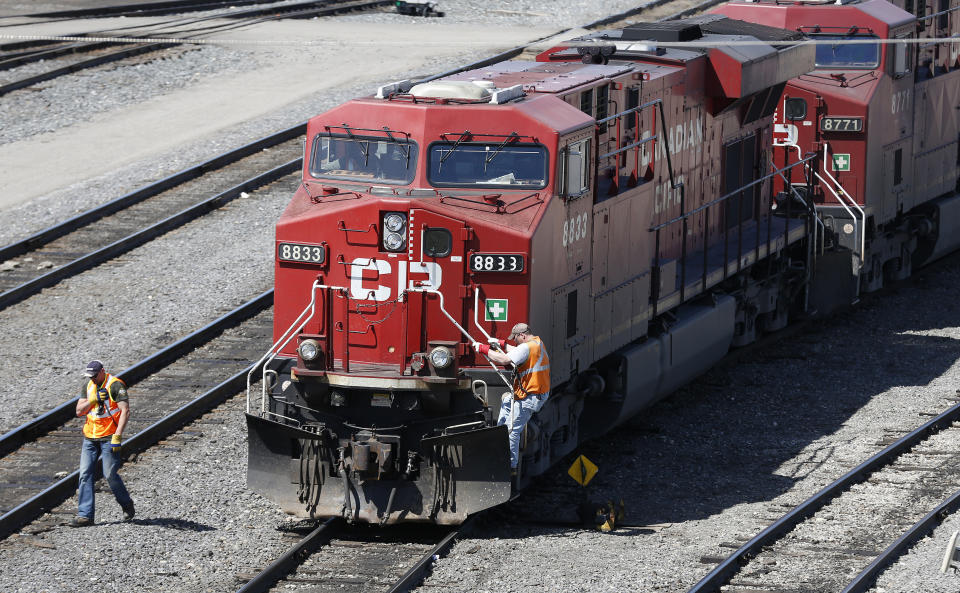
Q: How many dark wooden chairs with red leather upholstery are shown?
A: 0